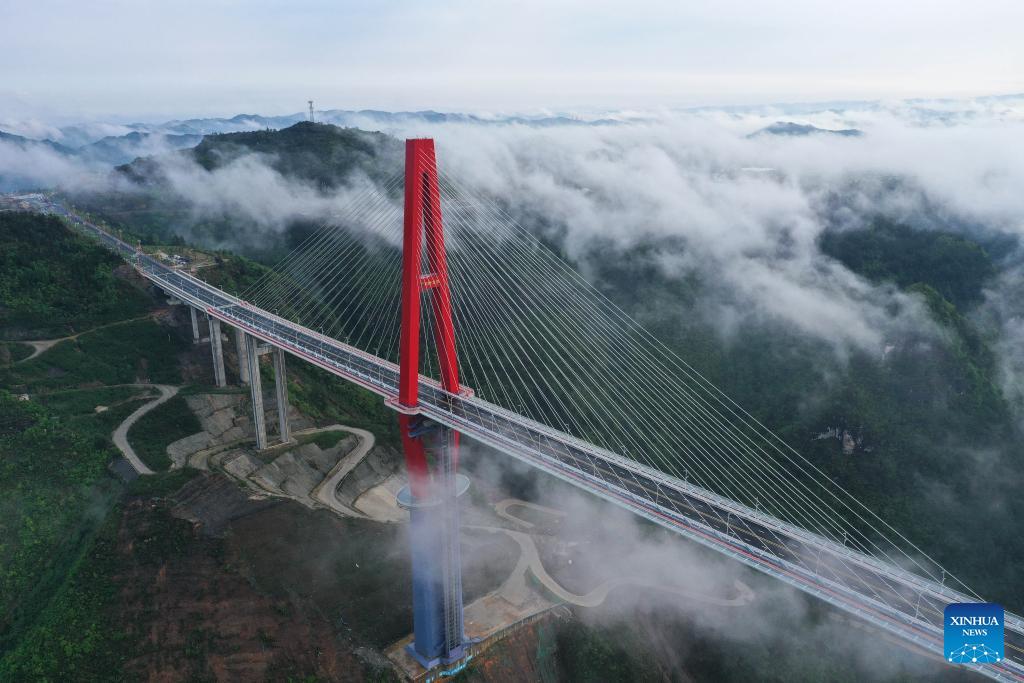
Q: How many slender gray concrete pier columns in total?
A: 5